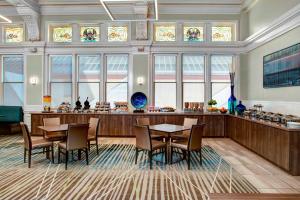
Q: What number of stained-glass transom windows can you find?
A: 7